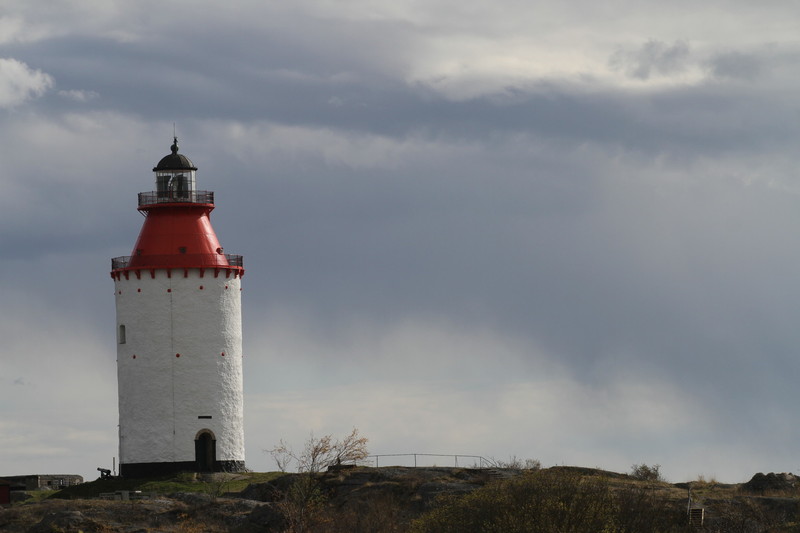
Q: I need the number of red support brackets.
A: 12